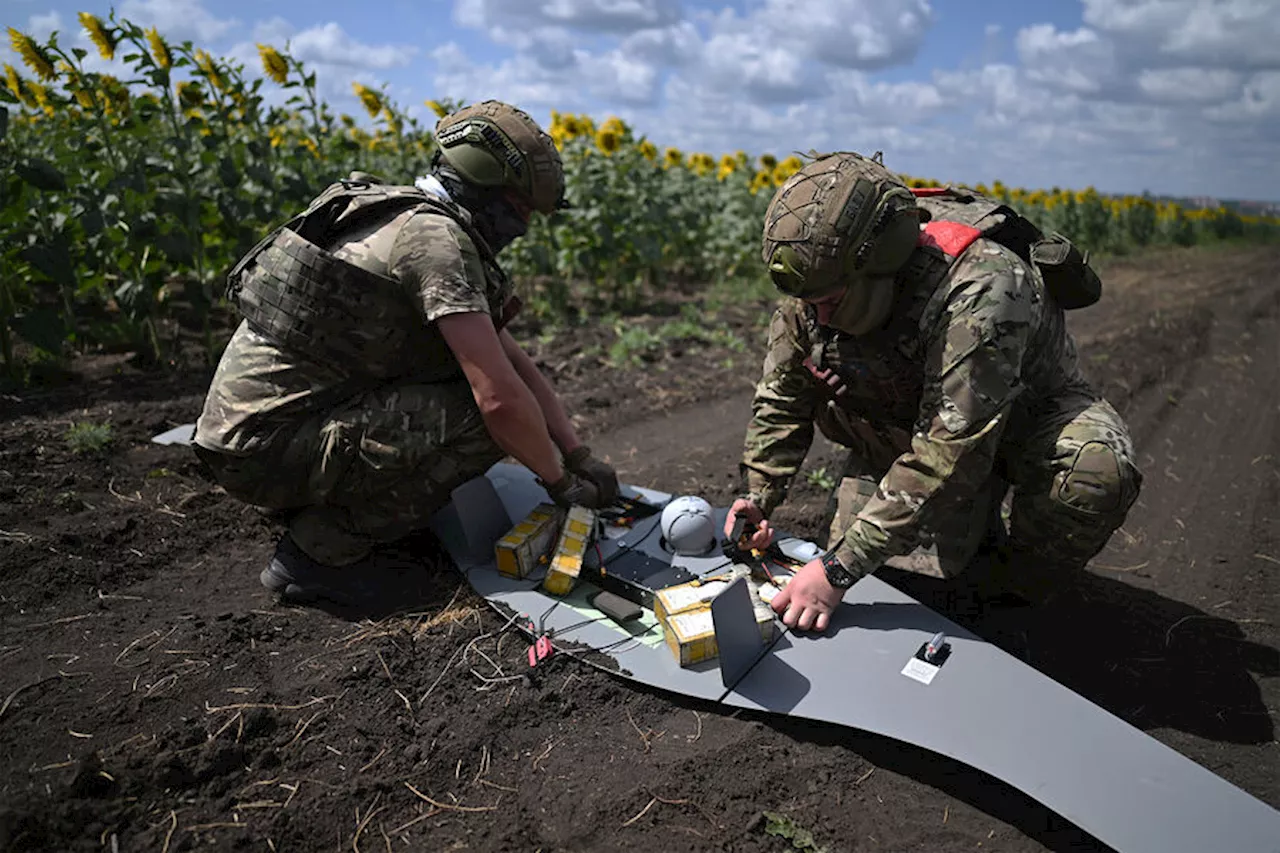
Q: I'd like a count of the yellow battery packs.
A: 4